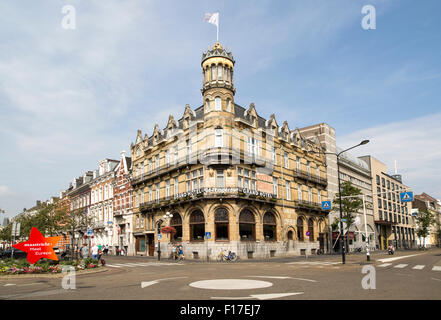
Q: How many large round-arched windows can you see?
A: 5